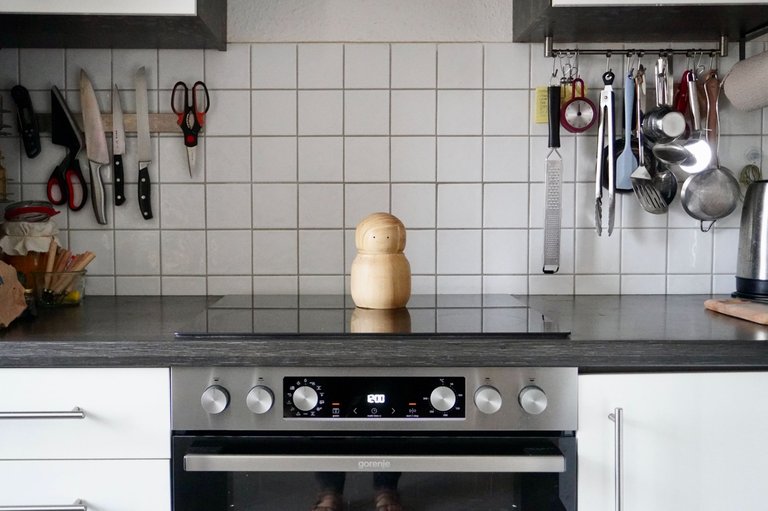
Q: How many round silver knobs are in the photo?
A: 6